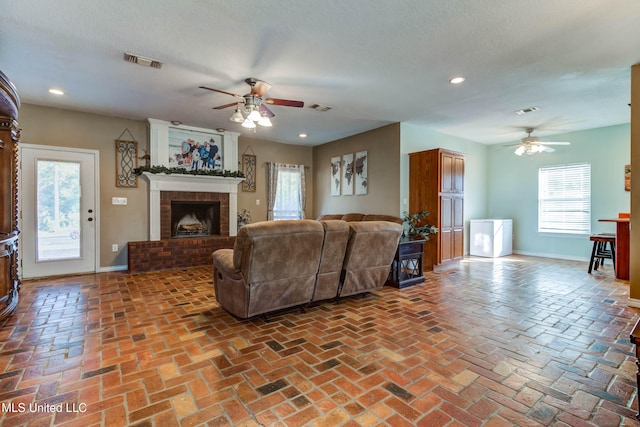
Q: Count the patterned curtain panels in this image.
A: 2